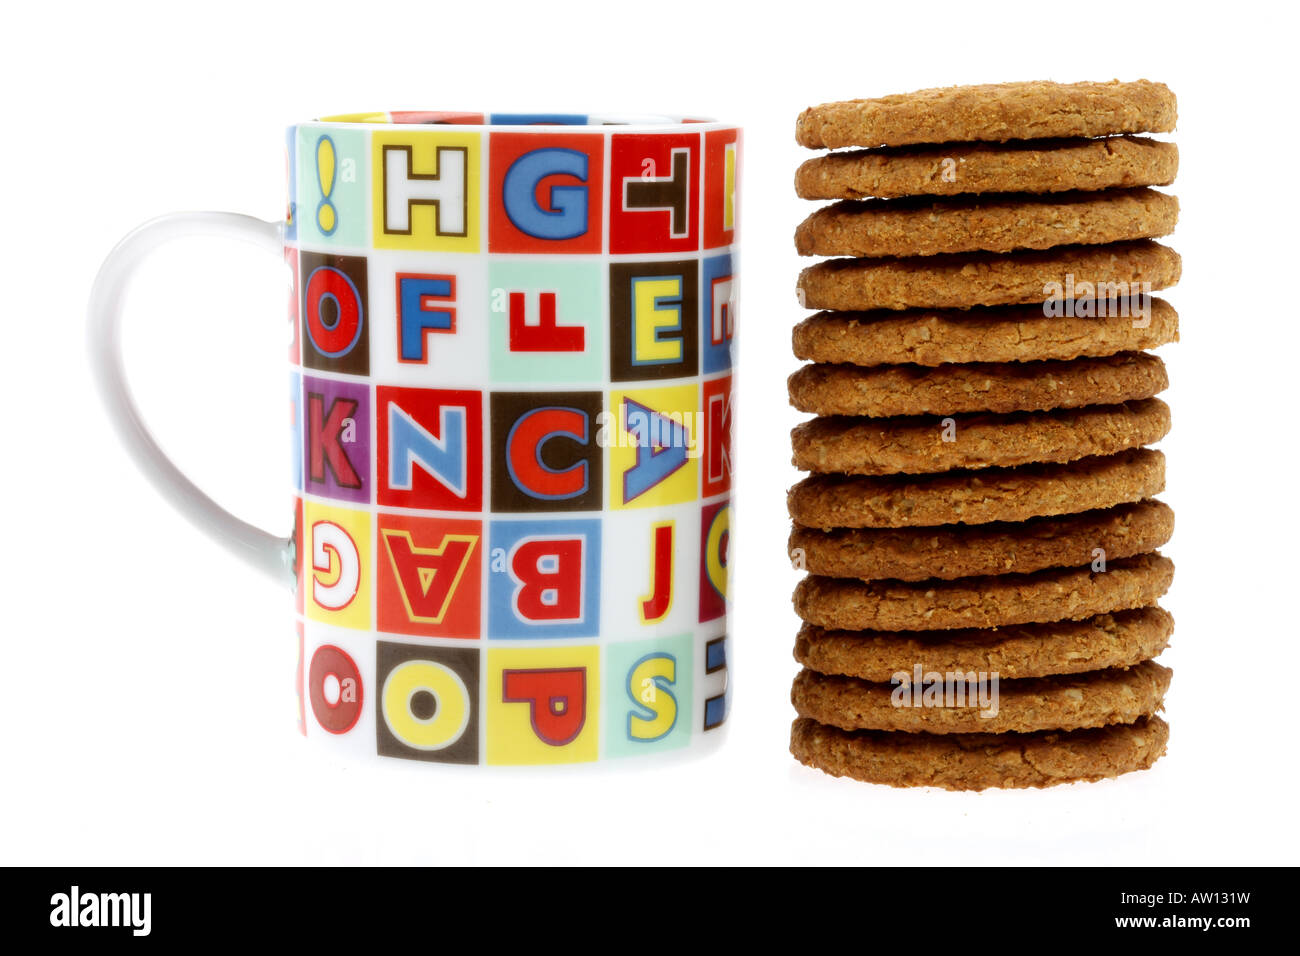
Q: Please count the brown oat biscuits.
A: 13